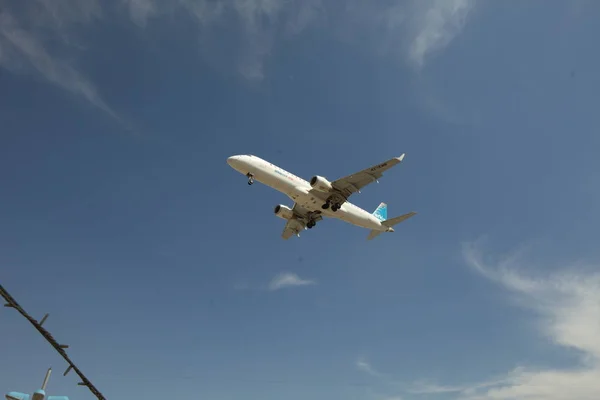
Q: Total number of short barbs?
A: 5